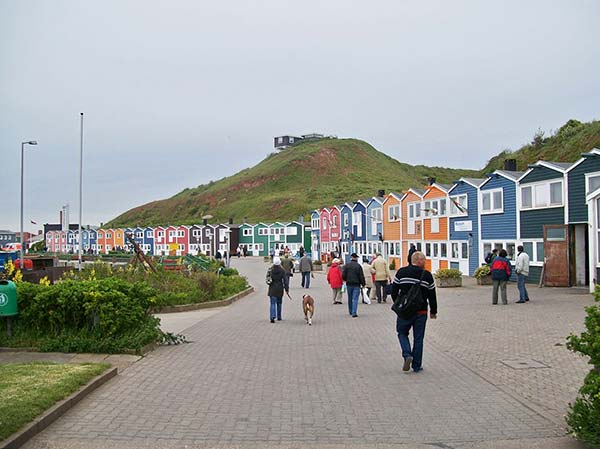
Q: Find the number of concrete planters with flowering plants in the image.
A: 2